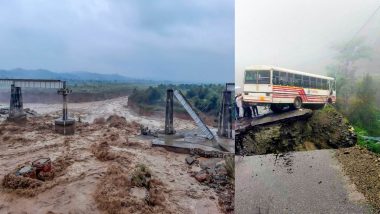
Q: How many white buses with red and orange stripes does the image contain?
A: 1